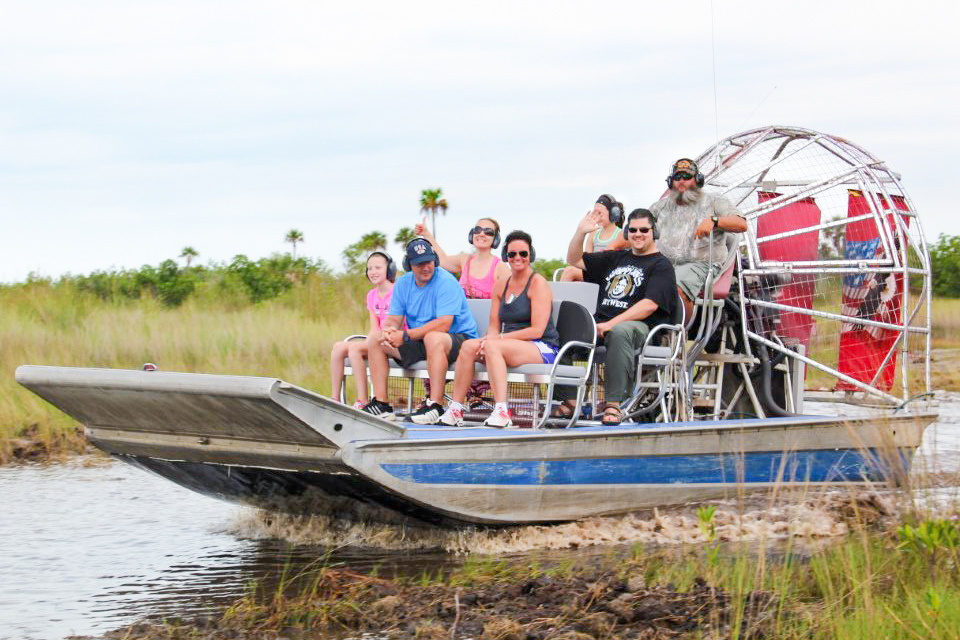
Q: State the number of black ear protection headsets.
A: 7